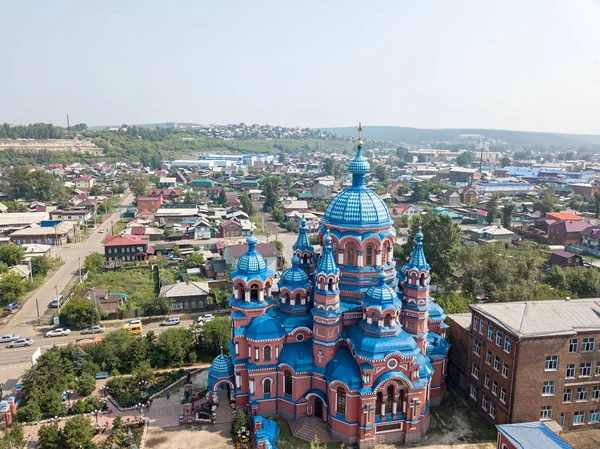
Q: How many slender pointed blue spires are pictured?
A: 3